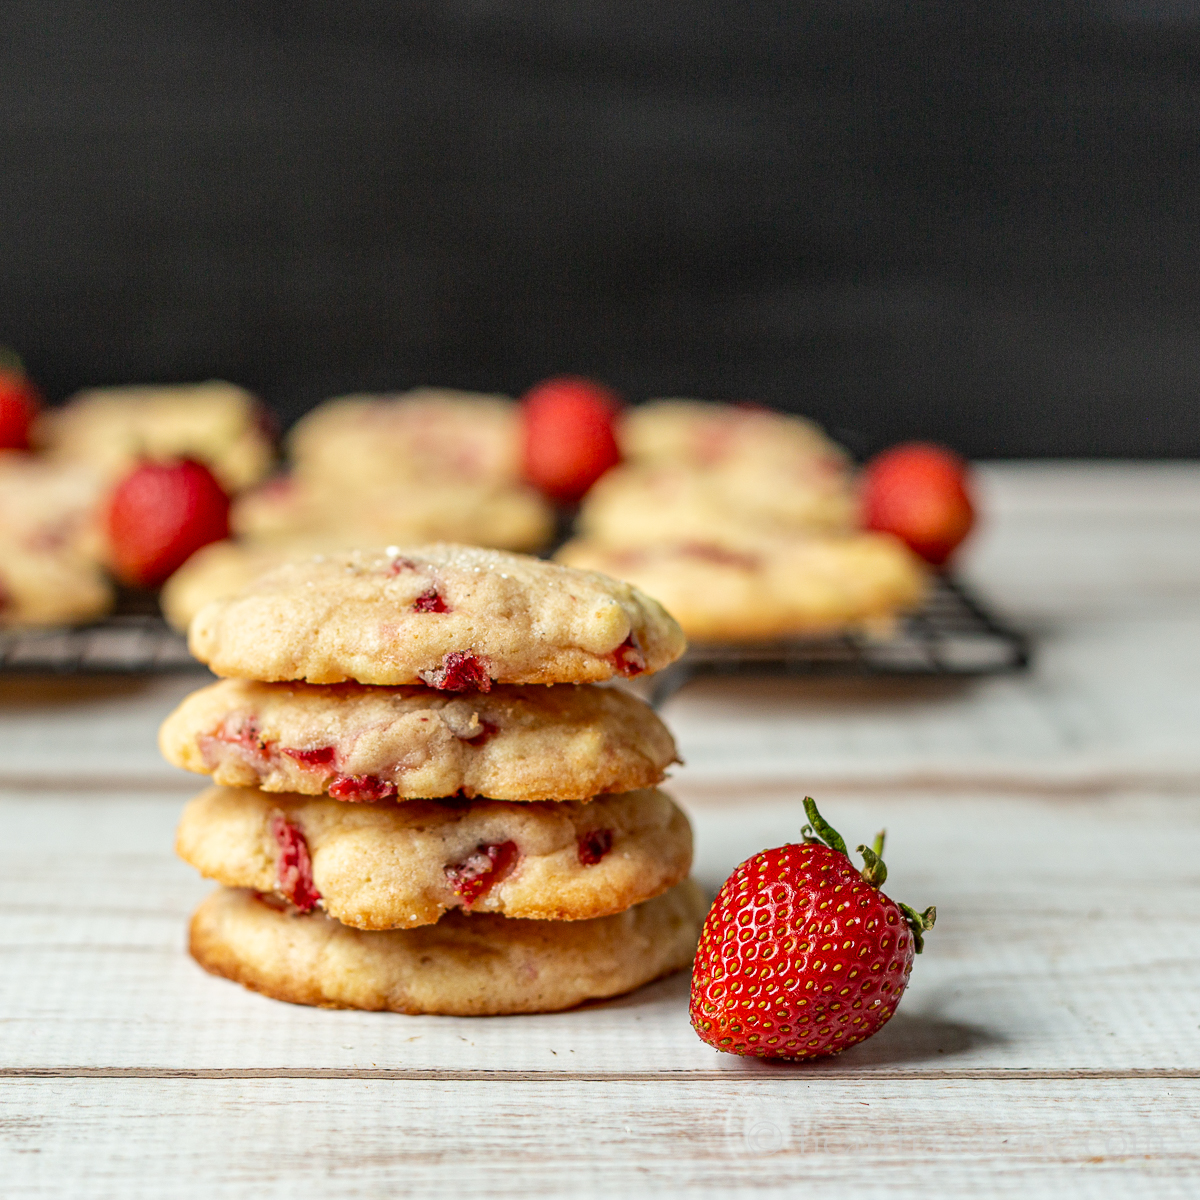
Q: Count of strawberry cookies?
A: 13